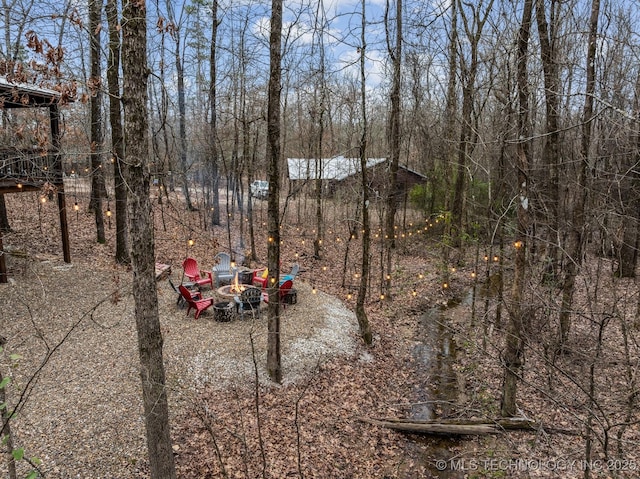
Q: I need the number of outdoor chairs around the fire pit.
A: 8